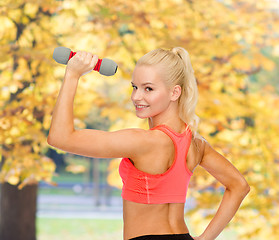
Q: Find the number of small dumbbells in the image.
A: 1